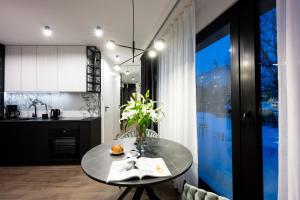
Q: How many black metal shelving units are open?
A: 1